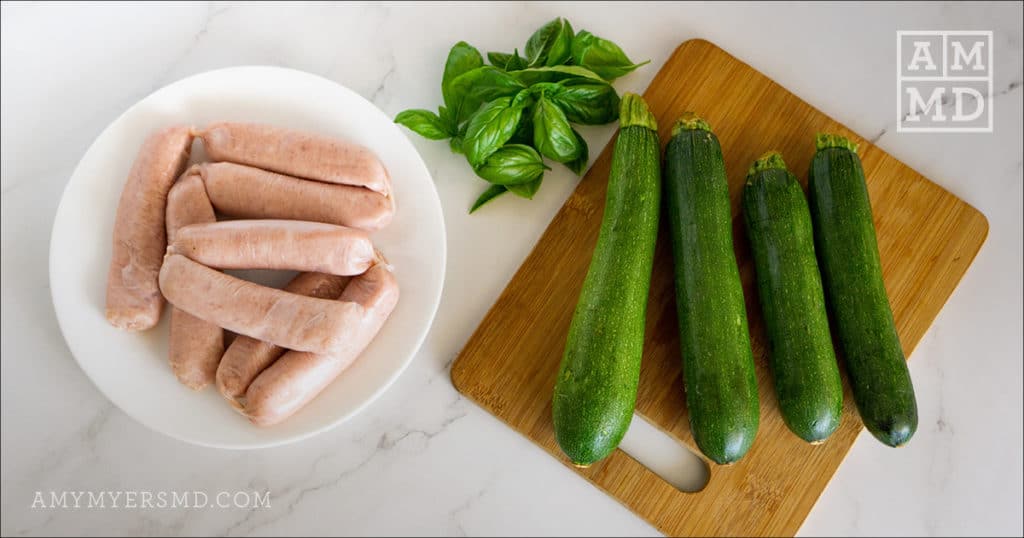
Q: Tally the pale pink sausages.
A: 8